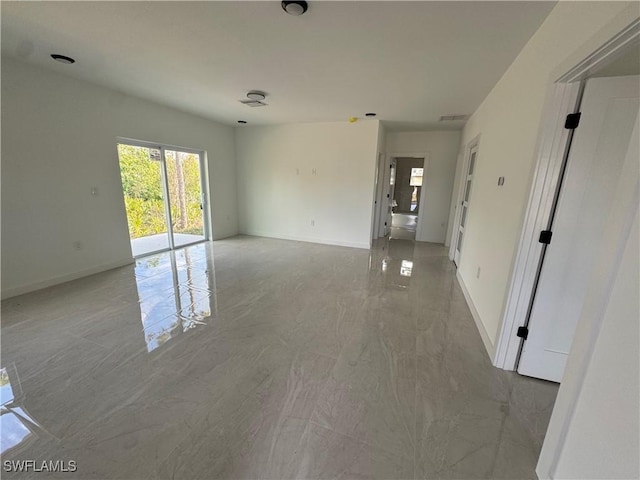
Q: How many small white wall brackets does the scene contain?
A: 2